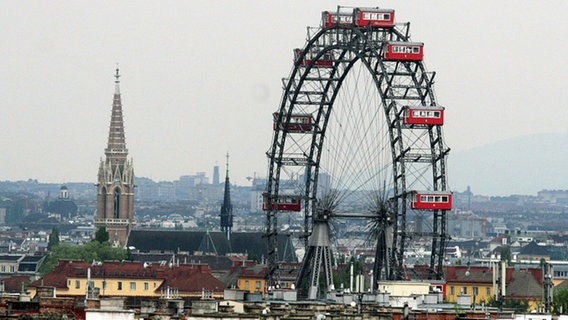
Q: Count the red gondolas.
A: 8